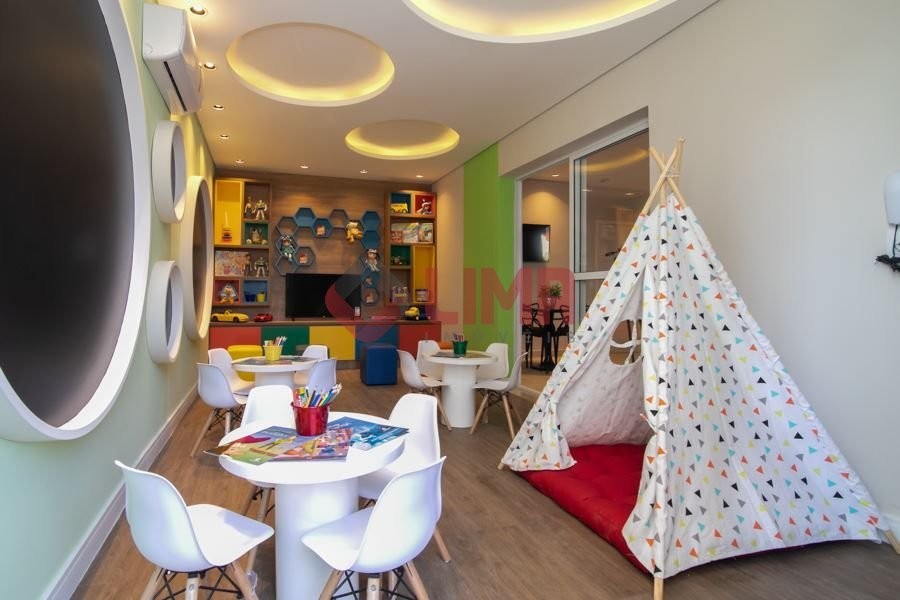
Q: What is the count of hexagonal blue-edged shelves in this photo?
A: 13